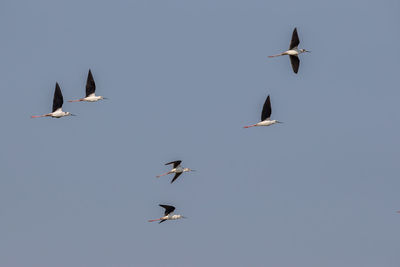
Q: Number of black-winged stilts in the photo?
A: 6